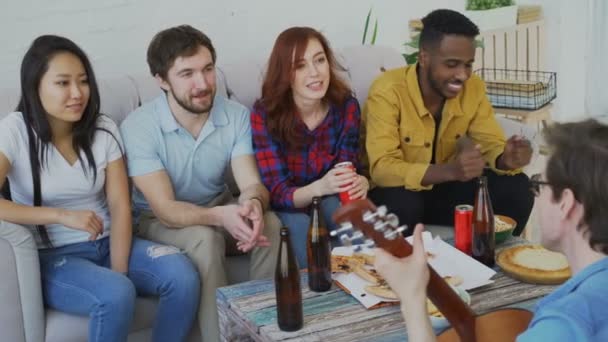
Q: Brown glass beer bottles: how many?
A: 3